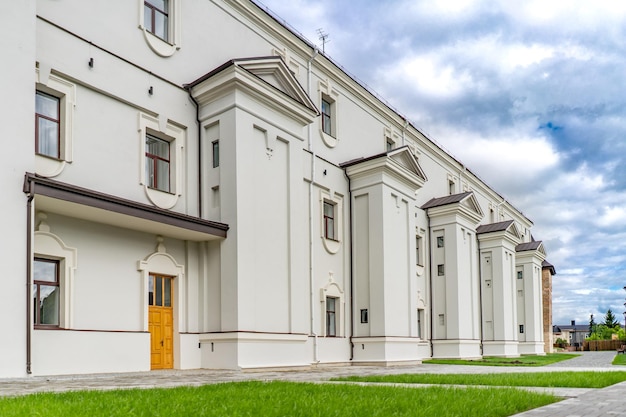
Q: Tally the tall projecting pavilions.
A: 5